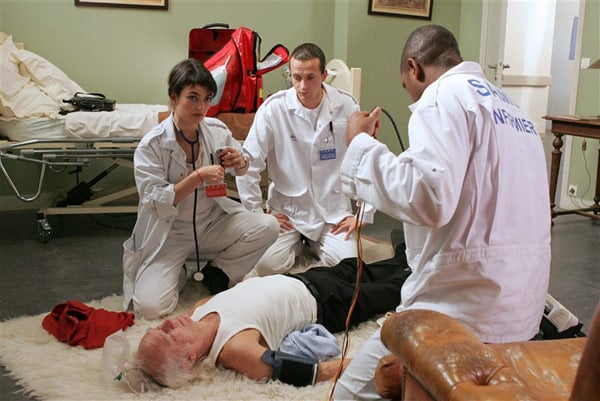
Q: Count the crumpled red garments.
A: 1